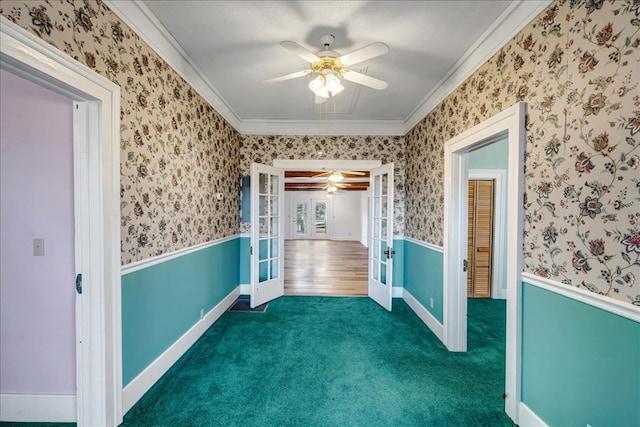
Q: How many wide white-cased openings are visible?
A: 3